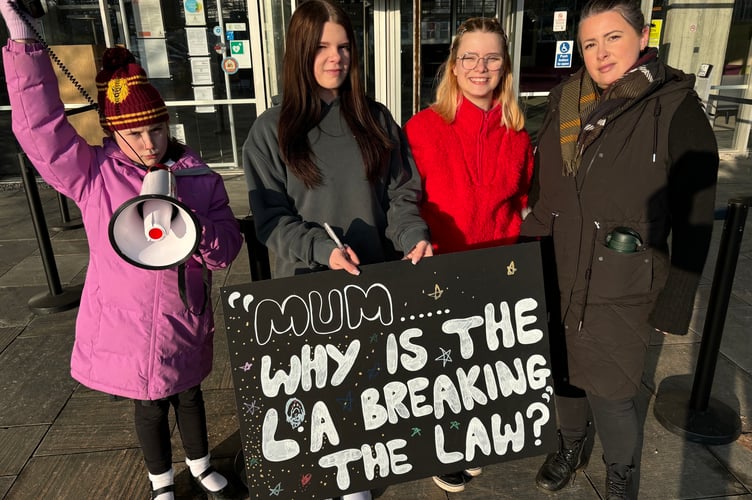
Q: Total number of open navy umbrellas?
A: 0